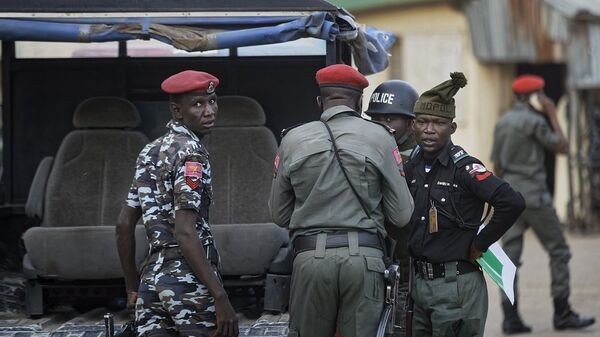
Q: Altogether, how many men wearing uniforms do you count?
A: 5